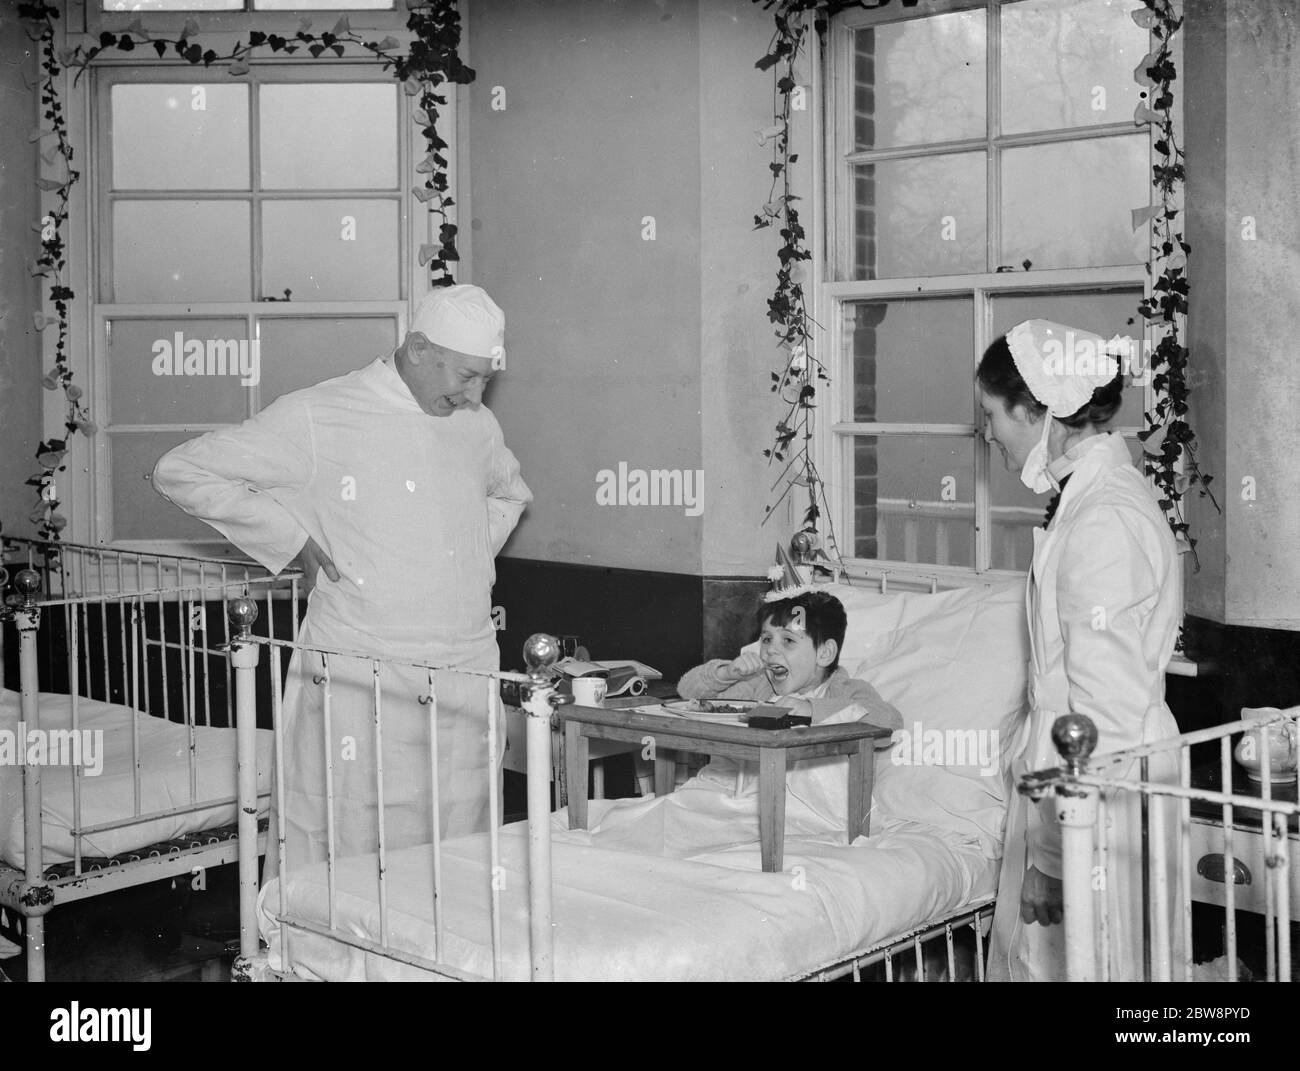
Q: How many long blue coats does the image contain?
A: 0